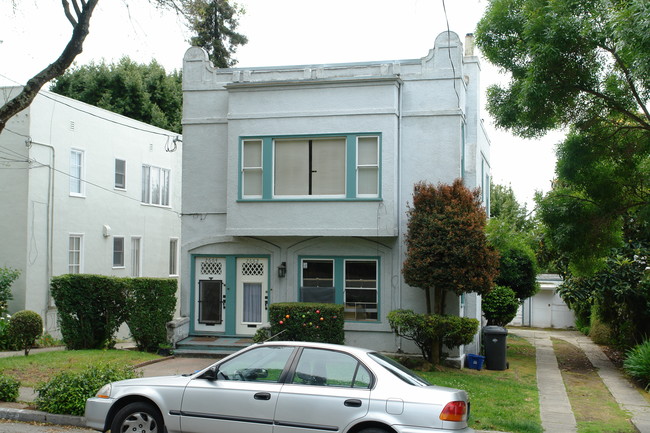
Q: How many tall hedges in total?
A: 2